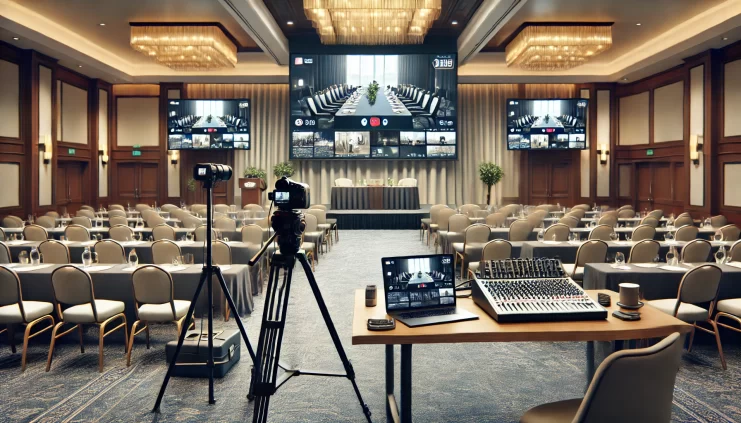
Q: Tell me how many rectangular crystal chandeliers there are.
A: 3